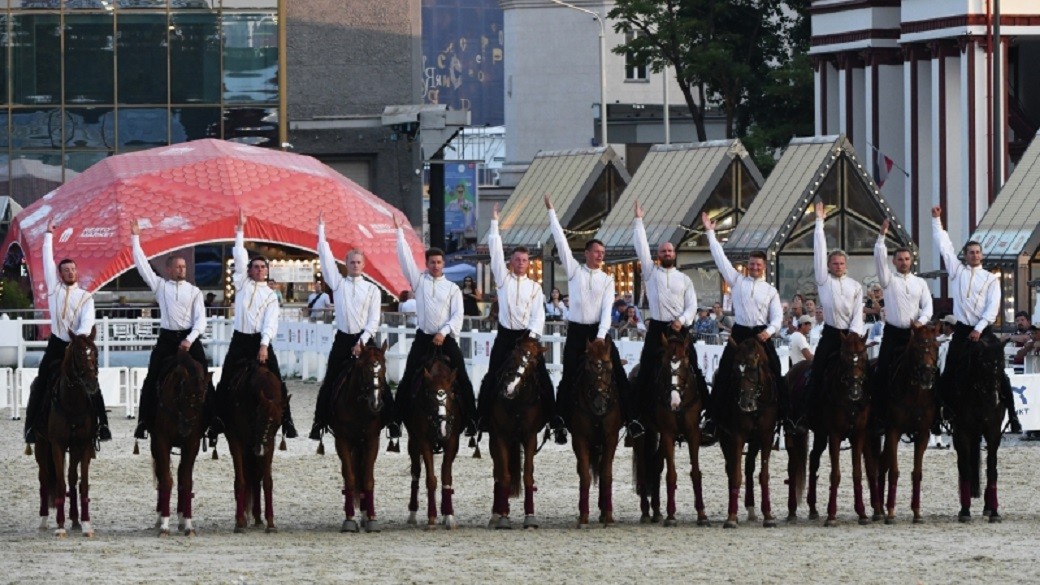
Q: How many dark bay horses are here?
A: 1